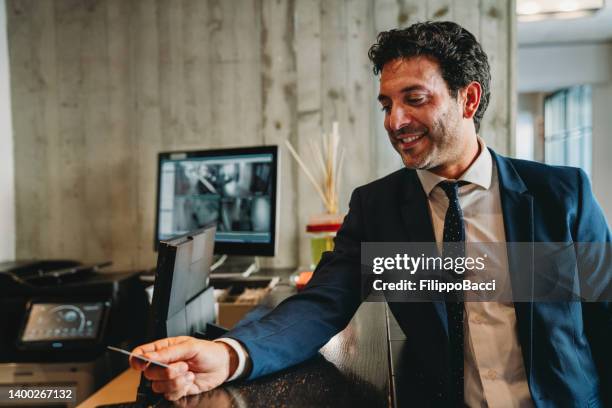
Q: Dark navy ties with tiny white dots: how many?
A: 1